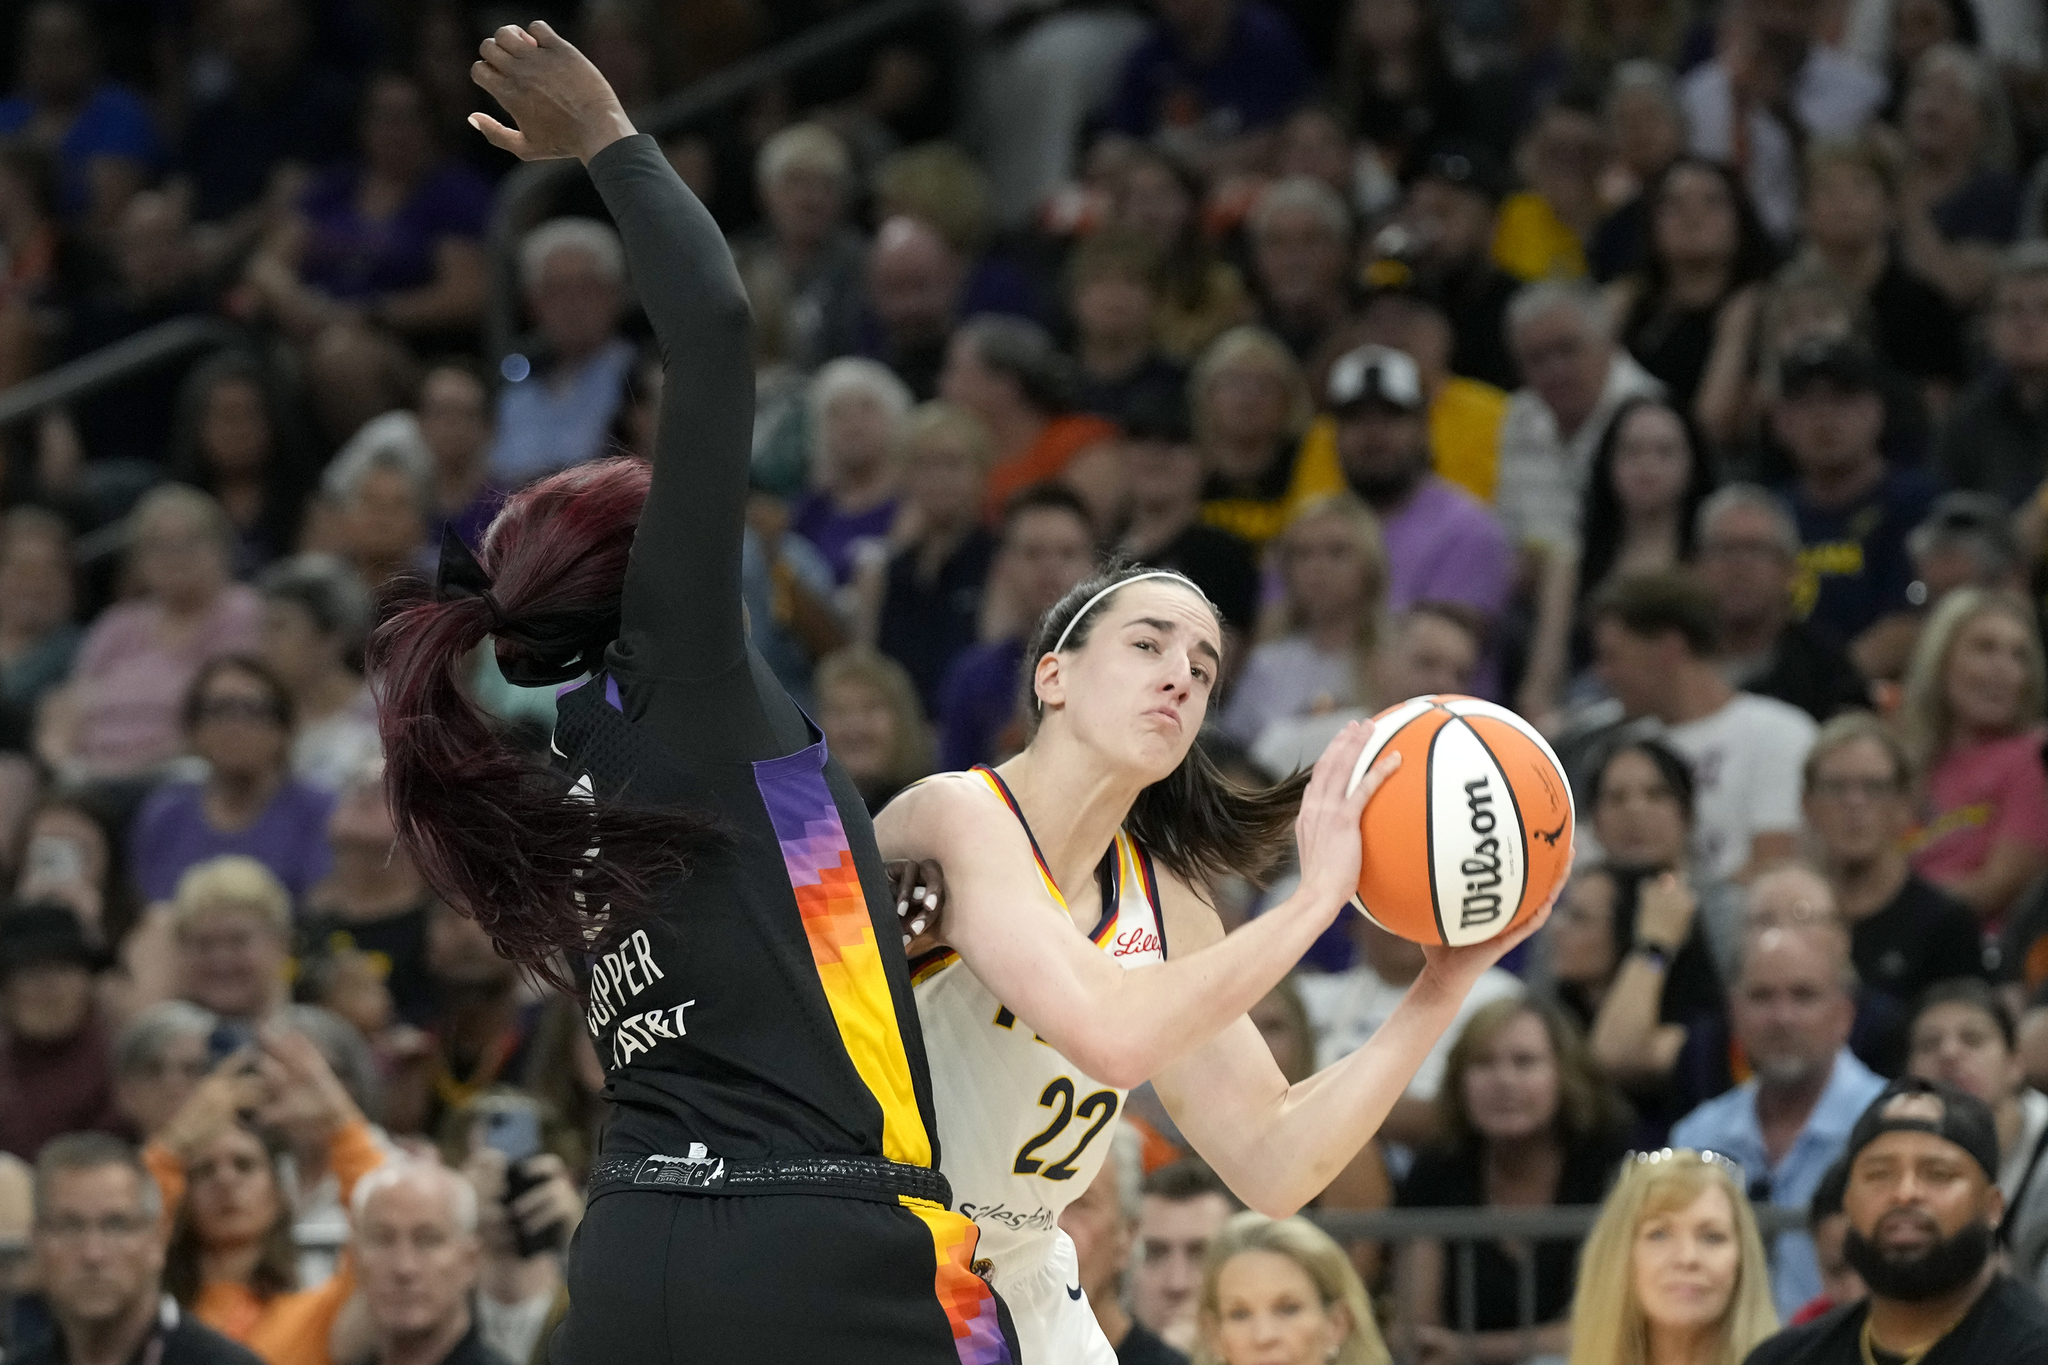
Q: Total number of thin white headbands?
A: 1